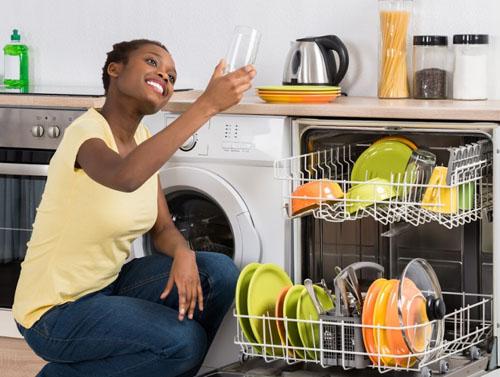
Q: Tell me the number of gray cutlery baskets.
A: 1